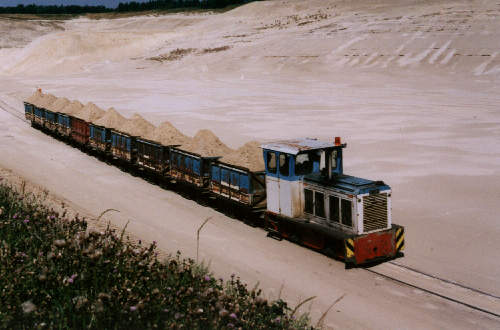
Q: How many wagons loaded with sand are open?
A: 10